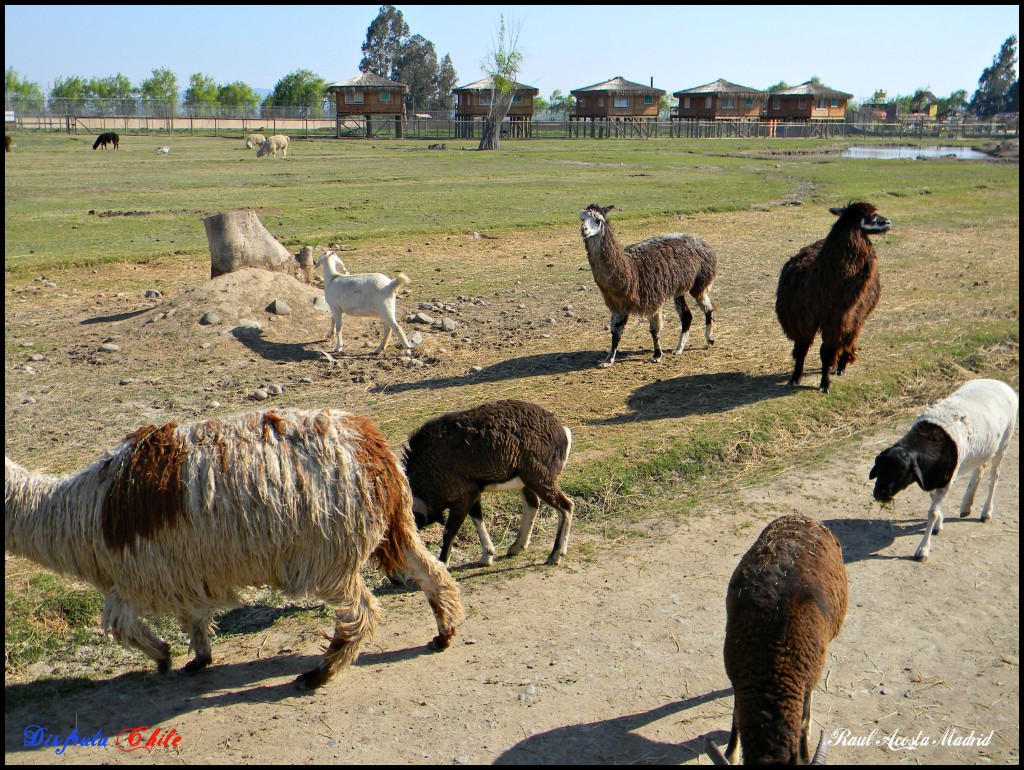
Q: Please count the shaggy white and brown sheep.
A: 1